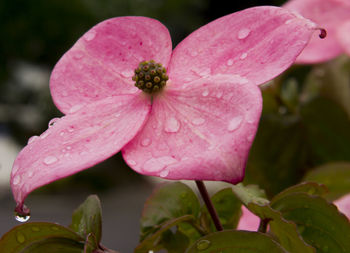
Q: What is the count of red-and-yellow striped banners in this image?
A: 0